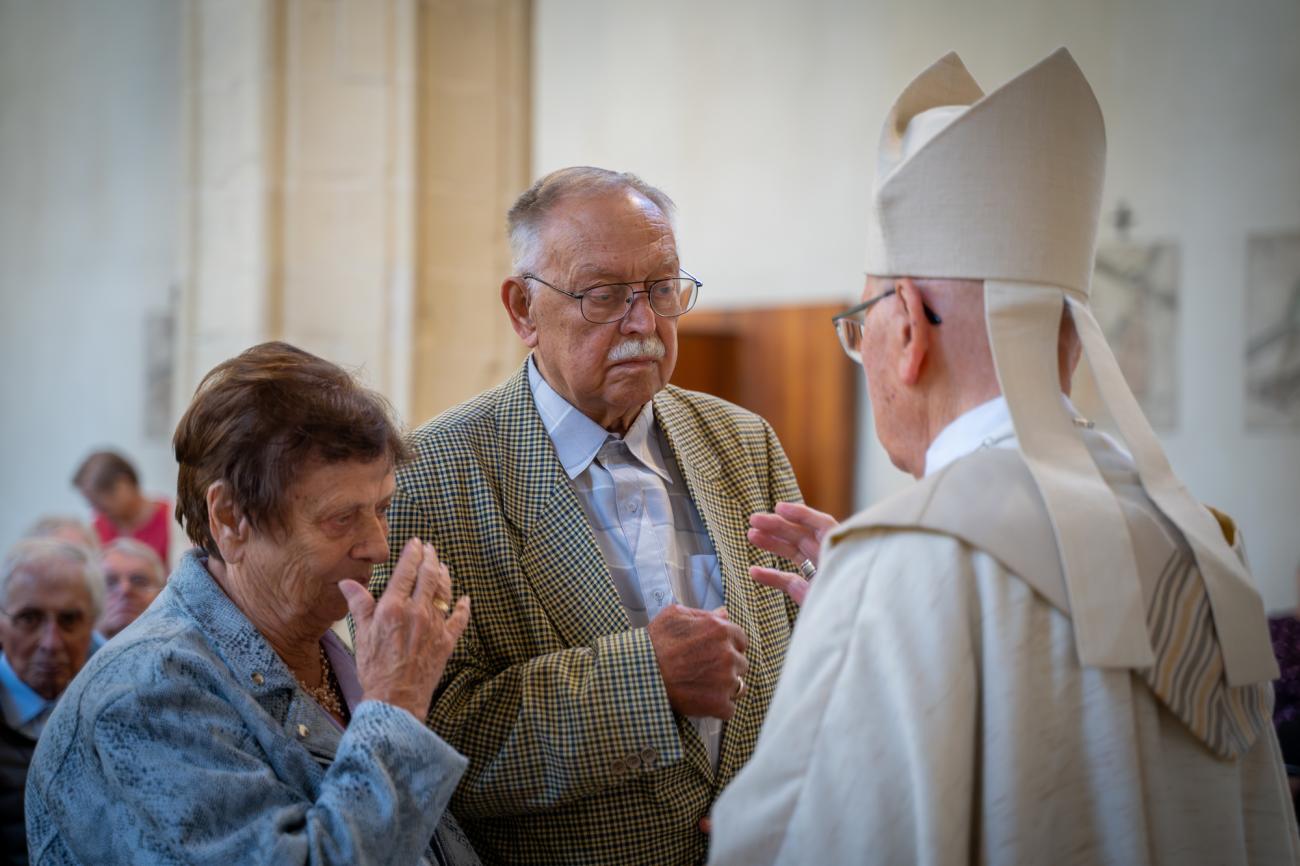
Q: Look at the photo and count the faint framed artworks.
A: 2